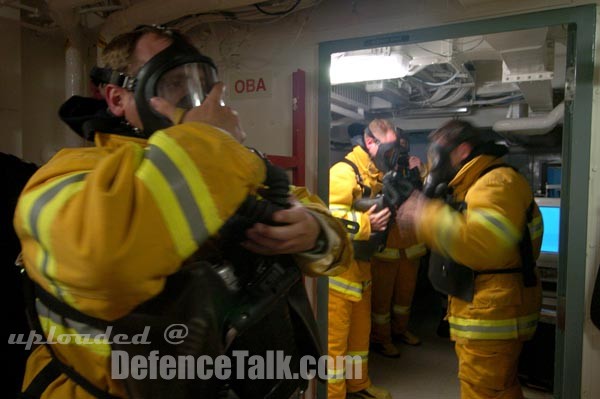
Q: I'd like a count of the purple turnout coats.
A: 0